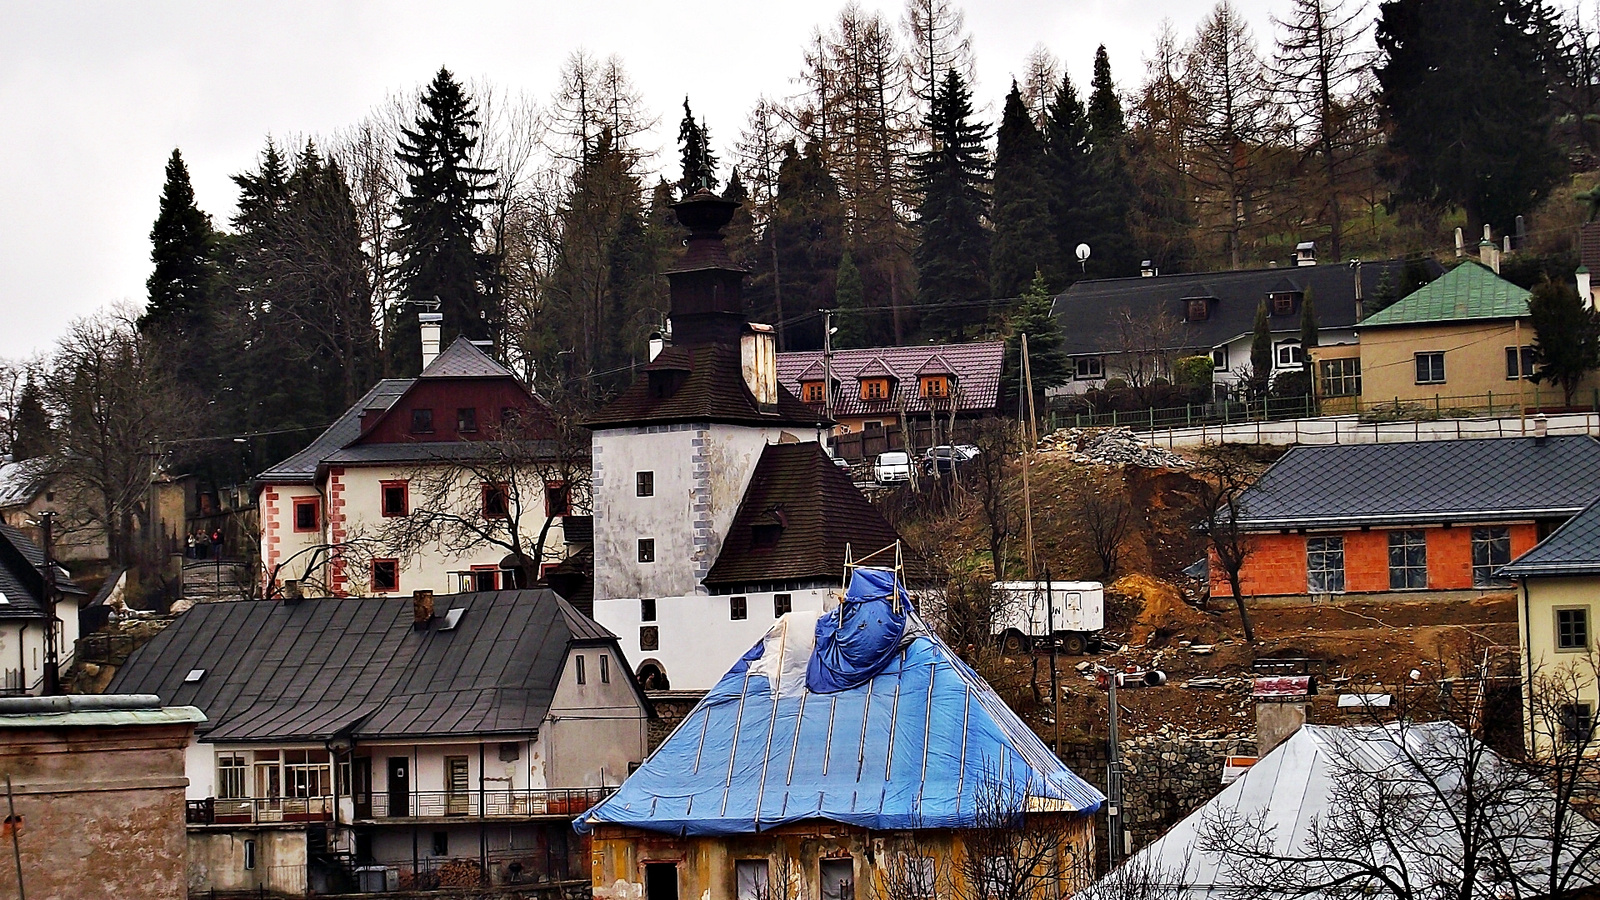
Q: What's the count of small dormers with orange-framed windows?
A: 3